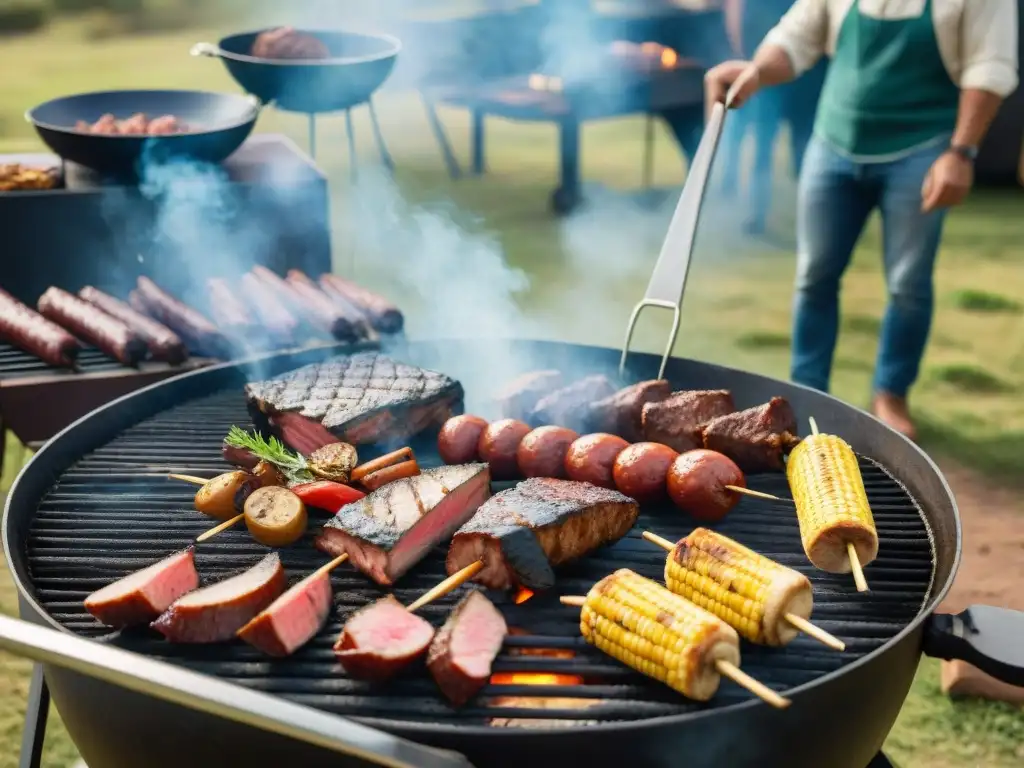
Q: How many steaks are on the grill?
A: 3